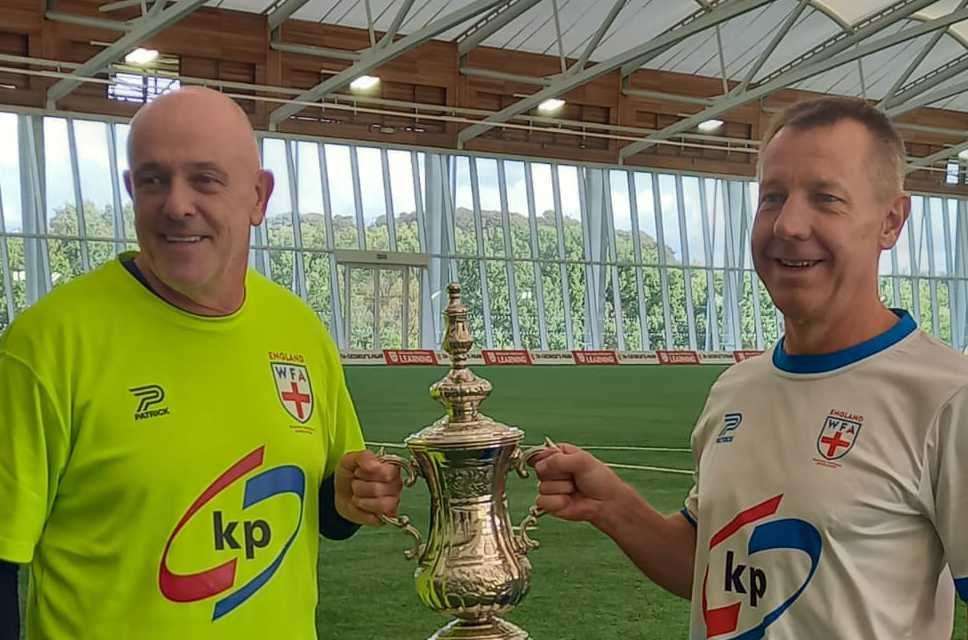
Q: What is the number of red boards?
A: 5